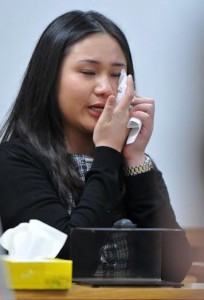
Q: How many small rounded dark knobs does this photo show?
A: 1